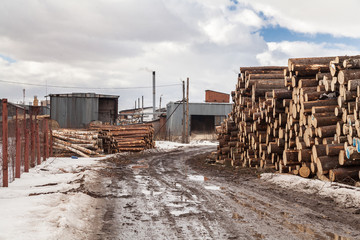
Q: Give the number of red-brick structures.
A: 1